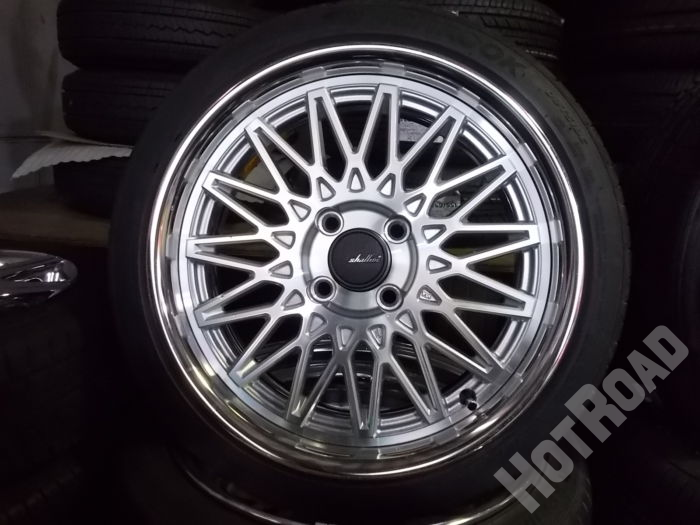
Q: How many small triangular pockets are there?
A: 15